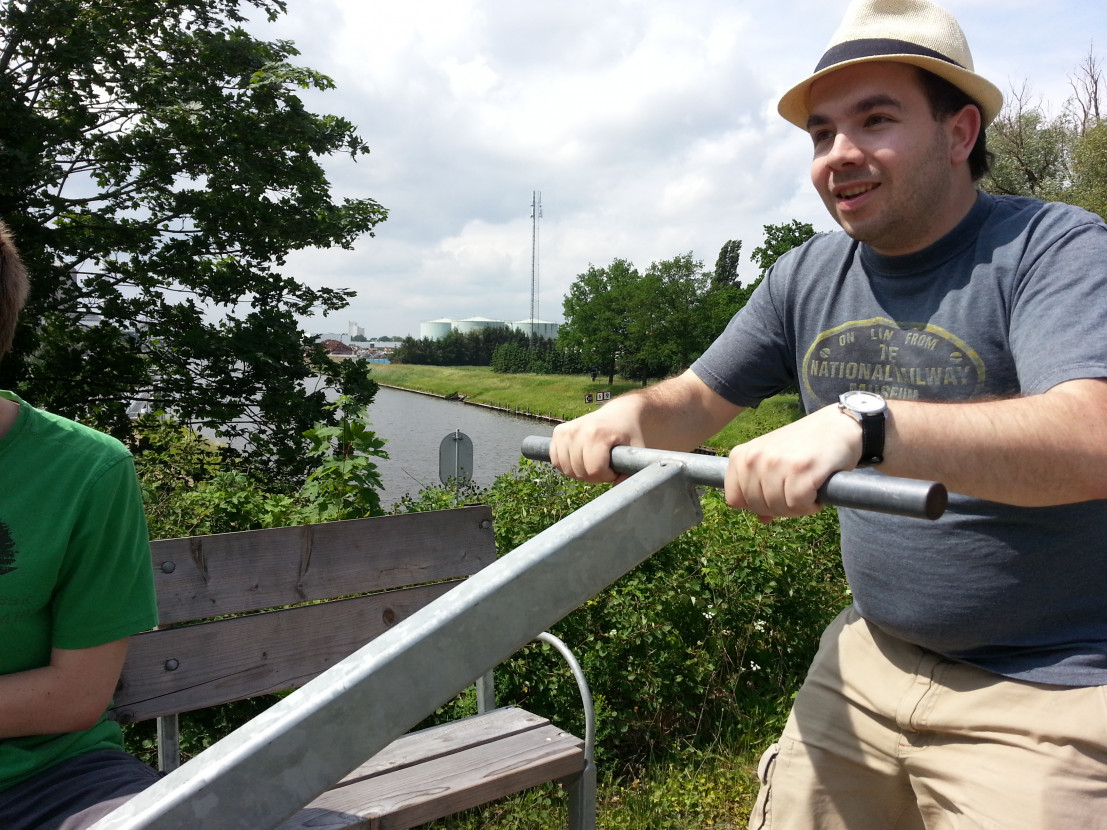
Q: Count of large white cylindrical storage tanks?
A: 3